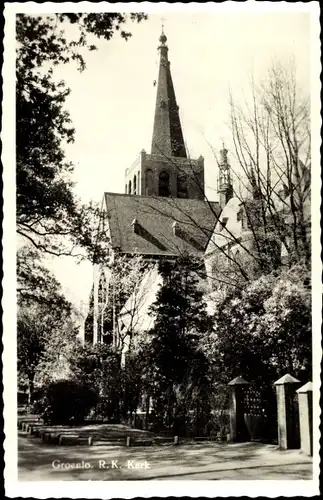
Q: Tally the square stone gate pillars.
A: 3